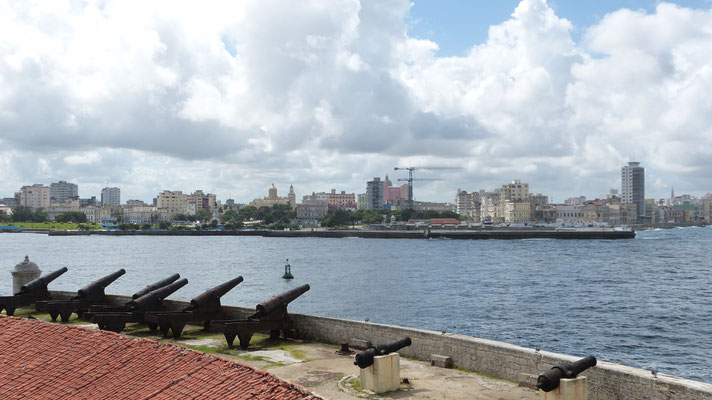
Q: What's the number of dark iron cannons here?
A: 8